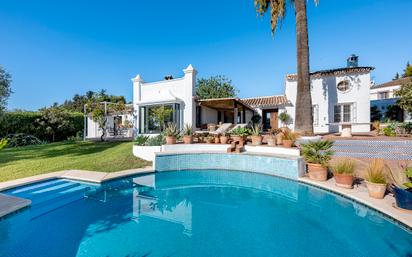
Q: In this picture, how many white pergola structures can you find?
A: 1